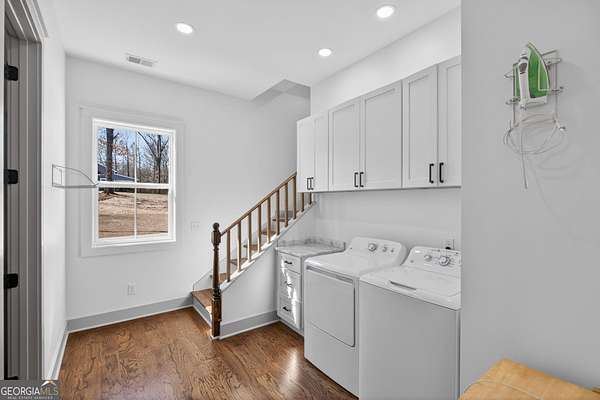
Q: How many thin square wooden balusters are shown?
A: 10